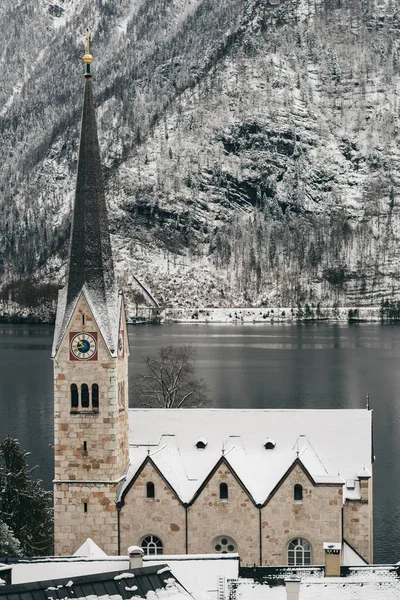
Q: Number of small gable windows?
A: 3